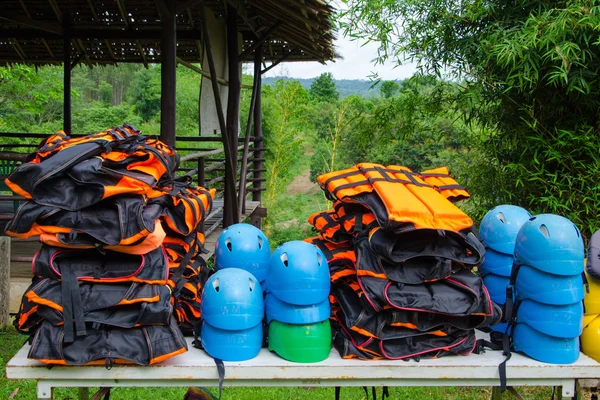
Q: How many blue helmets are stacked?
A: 13